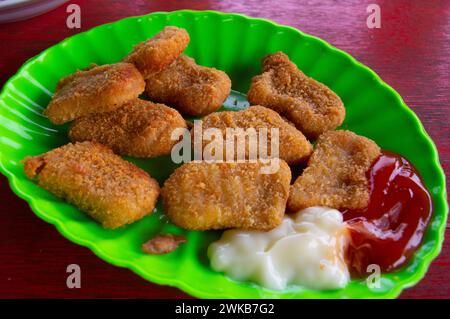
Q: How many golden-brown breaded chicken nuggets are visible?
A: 9